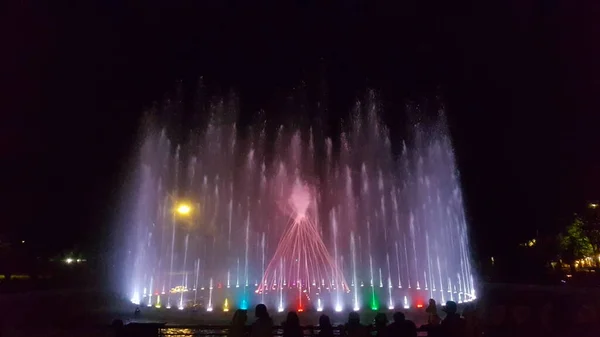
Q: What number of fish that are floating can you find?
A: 0